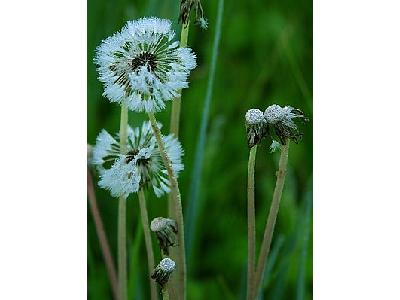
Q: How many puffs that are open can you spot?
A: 2